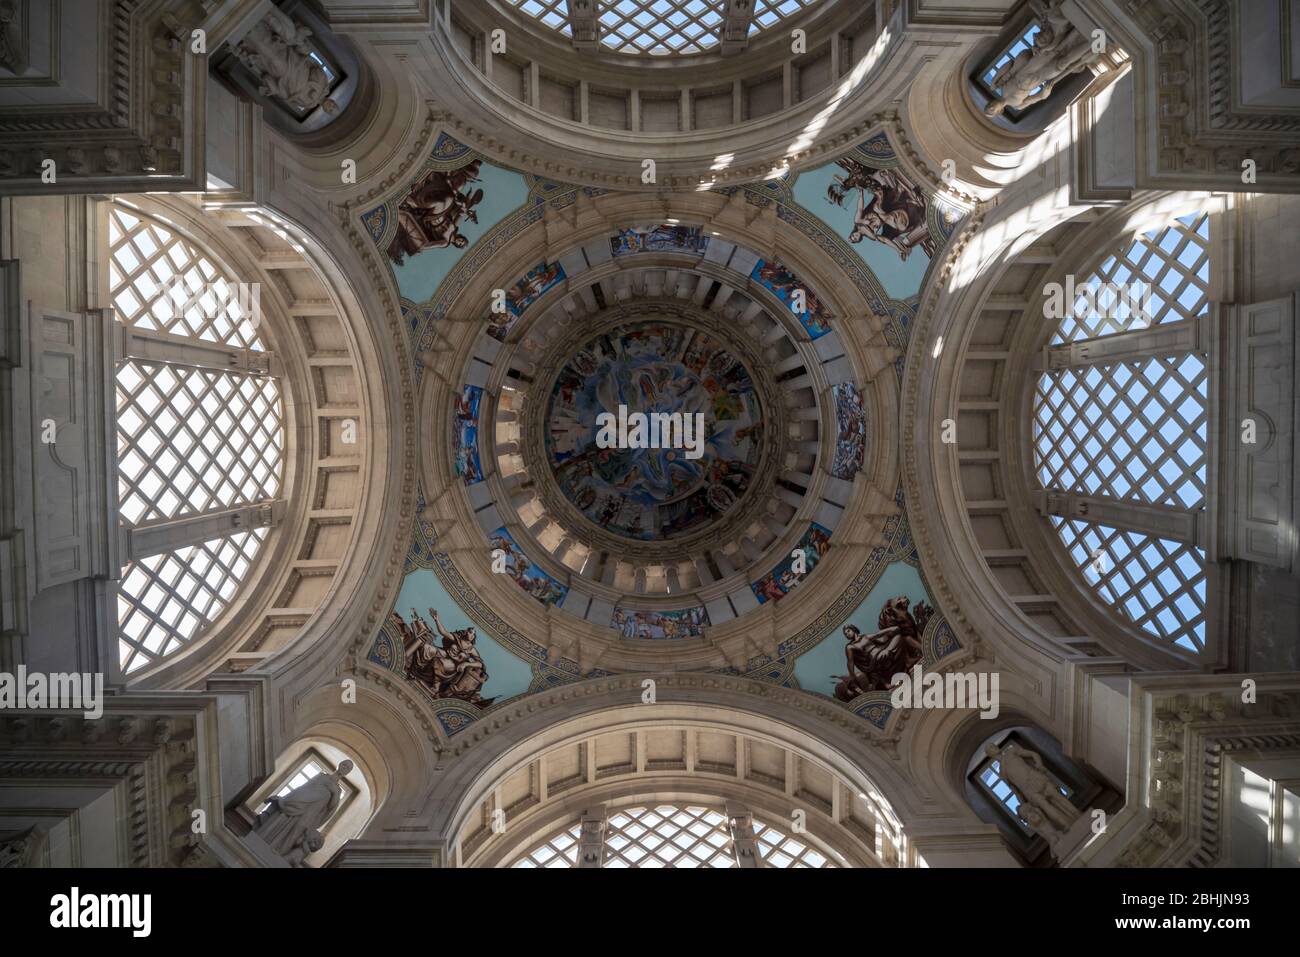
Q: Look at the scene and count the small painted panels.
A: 8